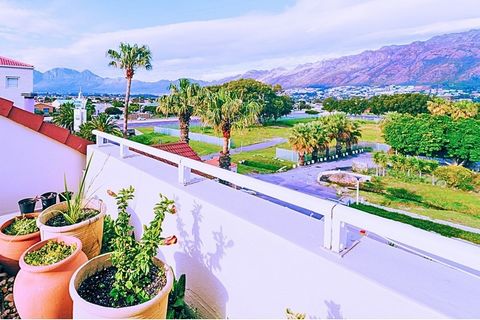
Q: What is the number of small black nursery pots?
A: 3